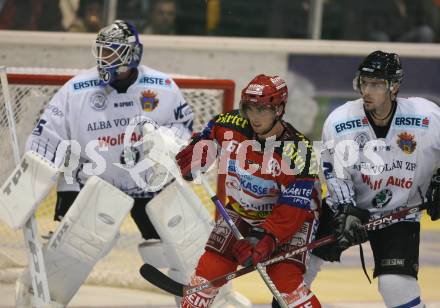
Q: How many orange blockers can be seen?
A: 0